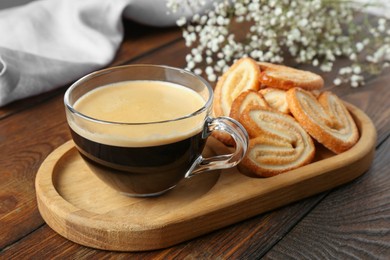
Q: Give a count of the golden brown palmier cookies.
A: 6